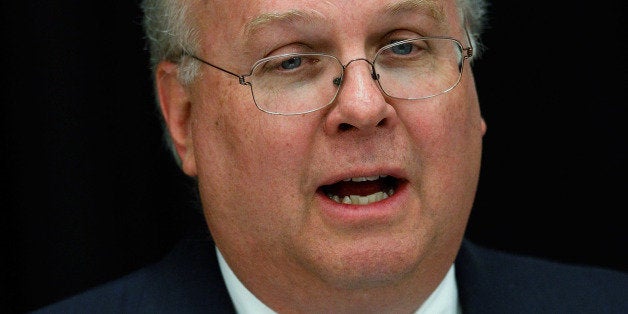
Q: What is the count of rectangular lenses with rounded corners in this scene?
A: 2